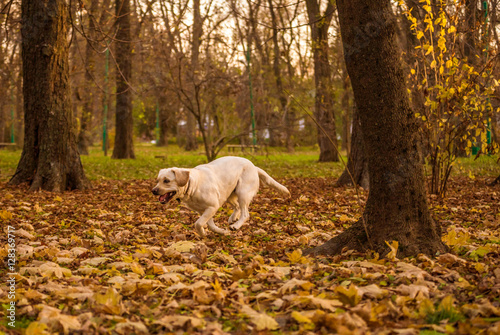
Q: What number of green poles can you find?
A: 5